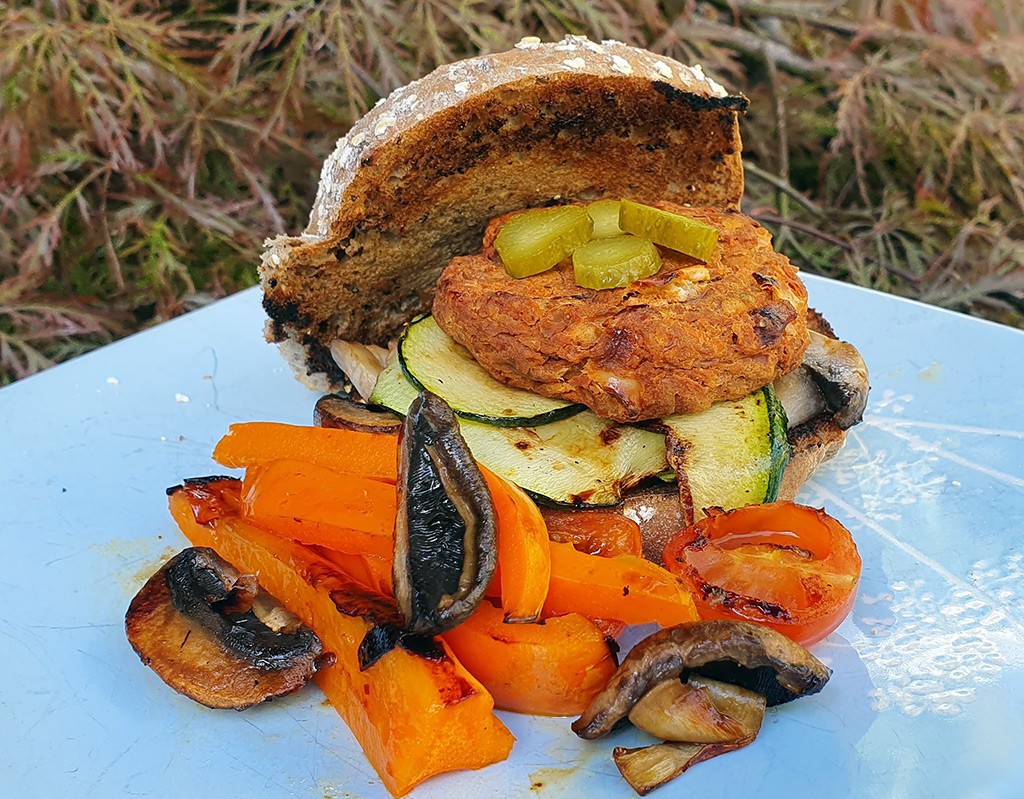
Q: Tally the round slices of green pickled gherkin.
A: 4